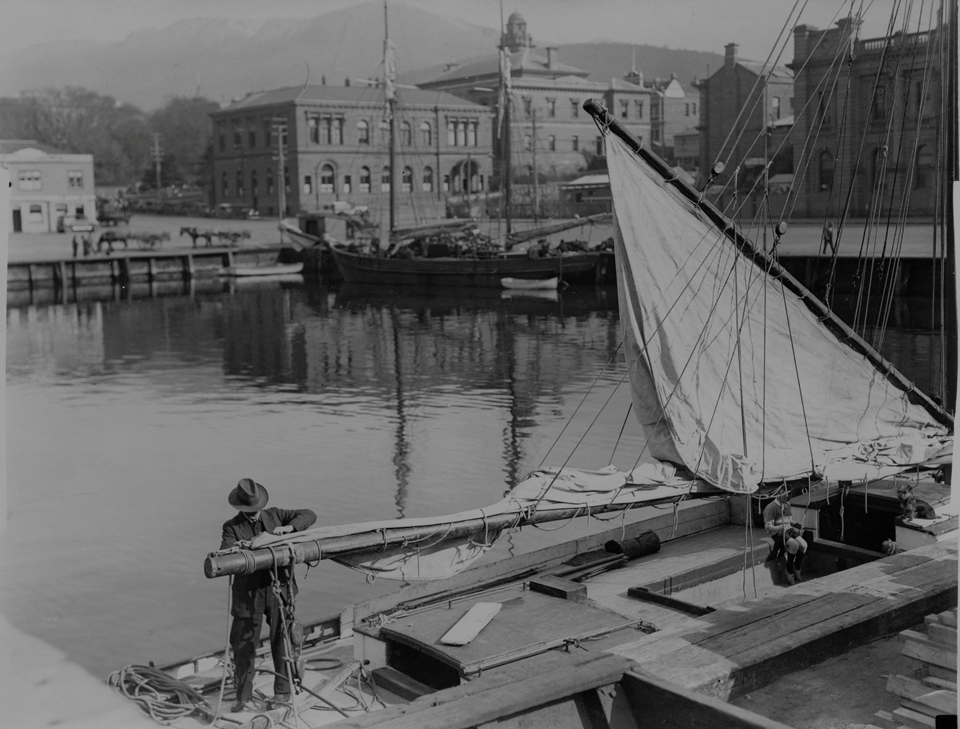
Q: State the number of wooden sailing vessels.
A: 2